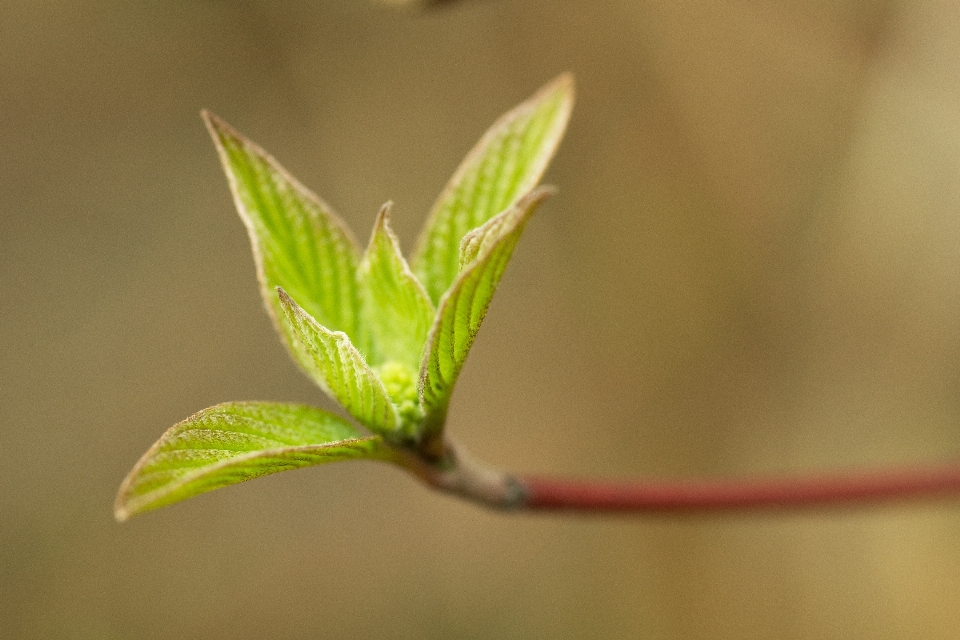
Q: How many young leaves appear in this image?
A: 6